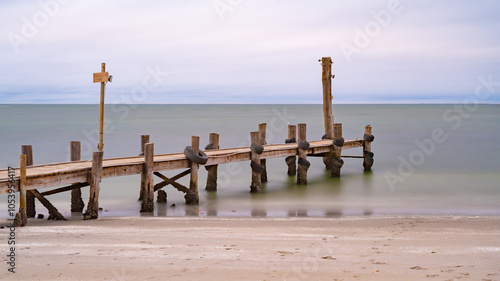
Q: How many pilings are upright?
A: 15